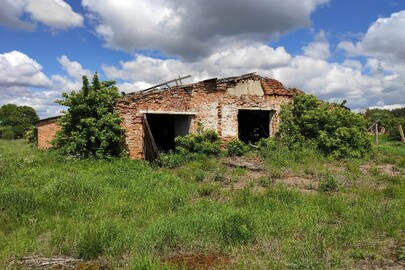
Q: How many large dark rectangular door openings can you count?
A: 2